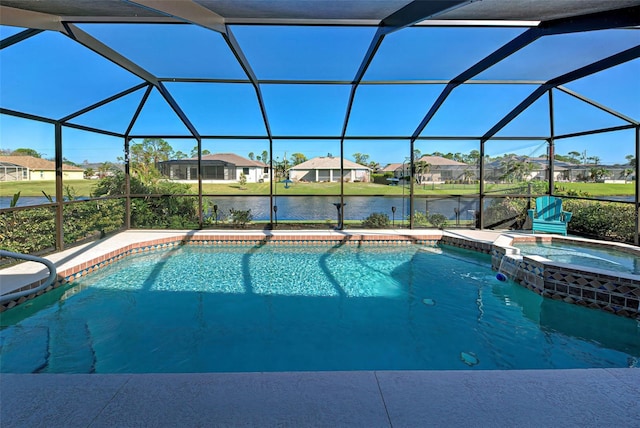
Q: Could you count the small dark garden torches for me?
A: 4